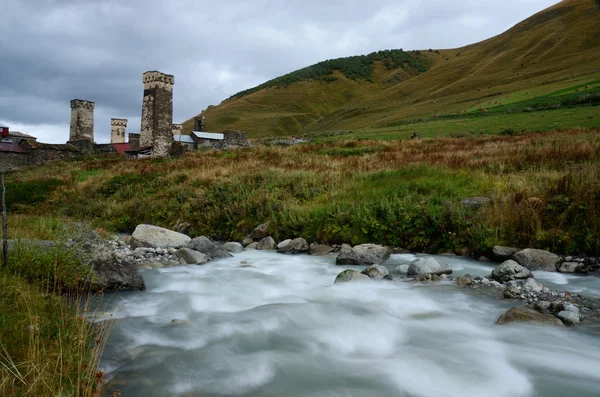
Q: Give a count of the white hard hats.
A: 0